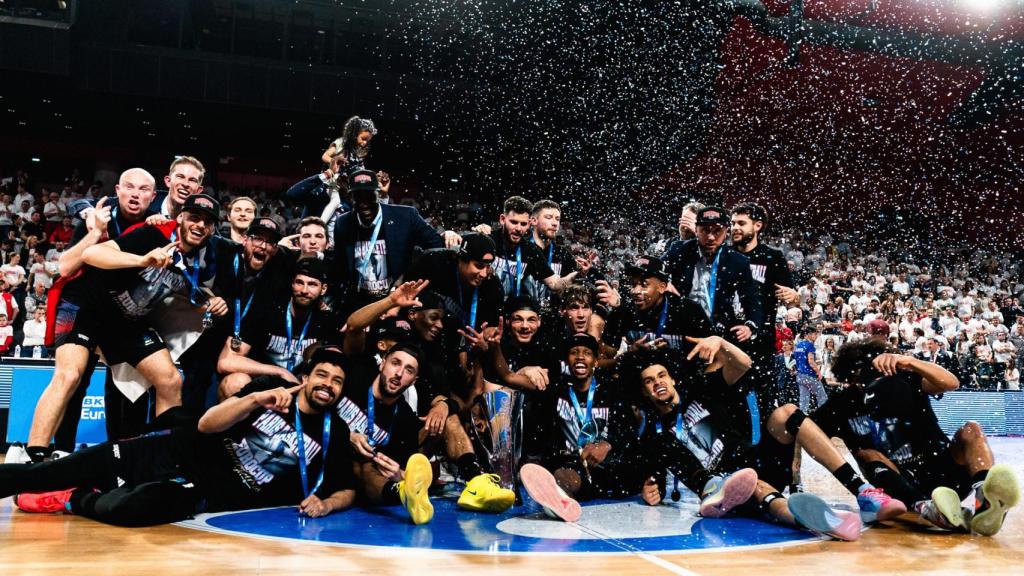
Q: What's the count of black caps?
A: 13